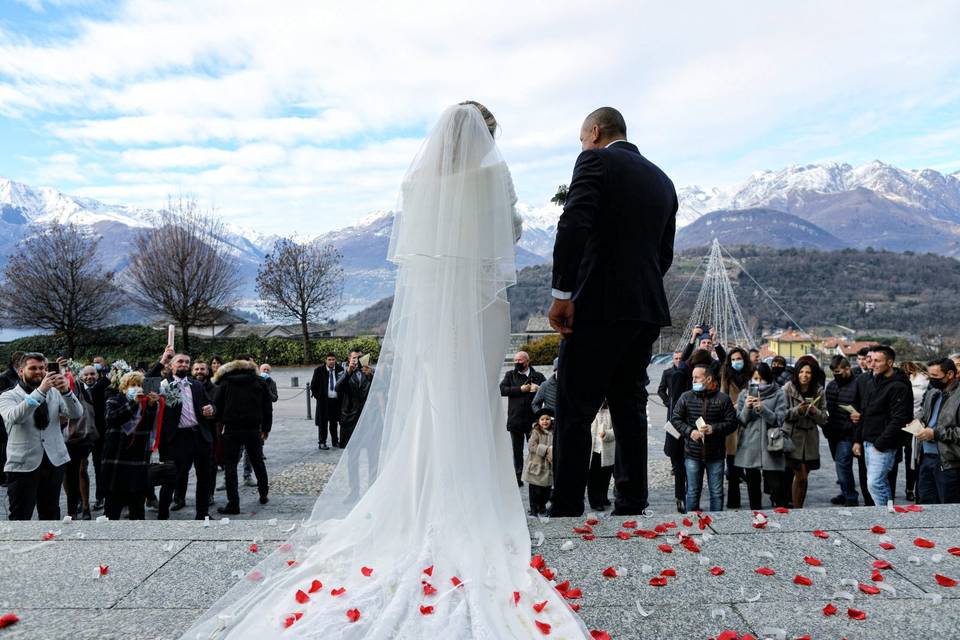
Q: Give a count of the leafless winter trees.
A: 3